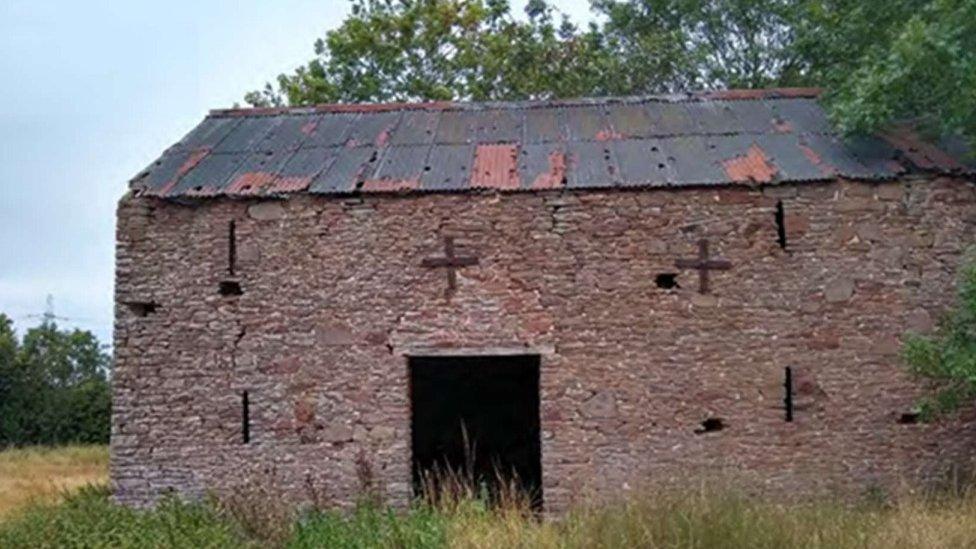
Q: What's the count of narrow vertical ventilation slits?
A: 4